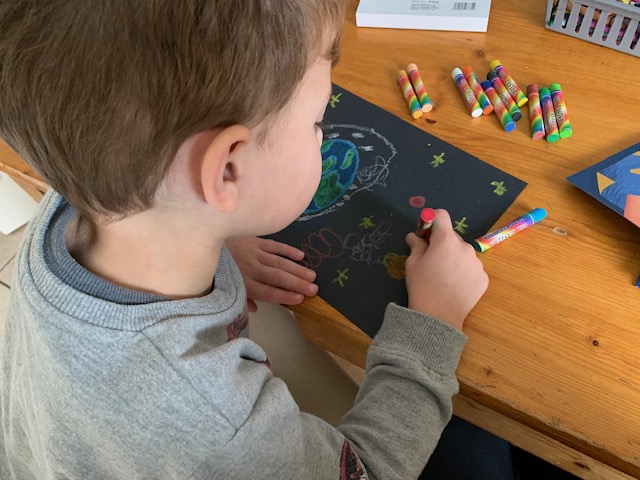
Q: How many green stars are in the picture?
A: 6